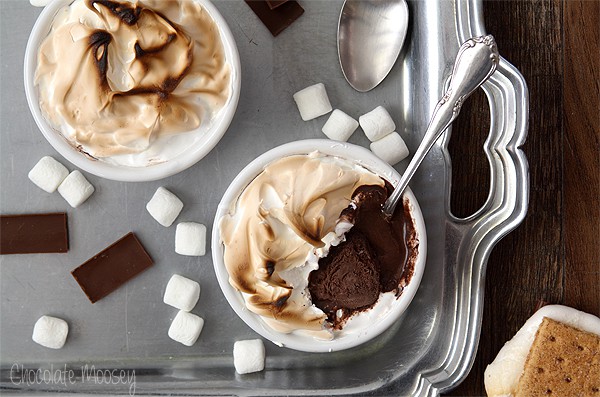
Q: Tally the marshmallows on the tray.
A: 12